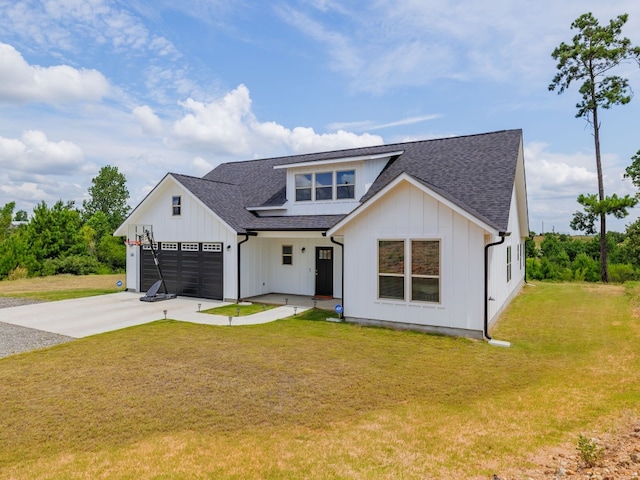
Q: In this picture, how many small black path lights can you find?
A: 8